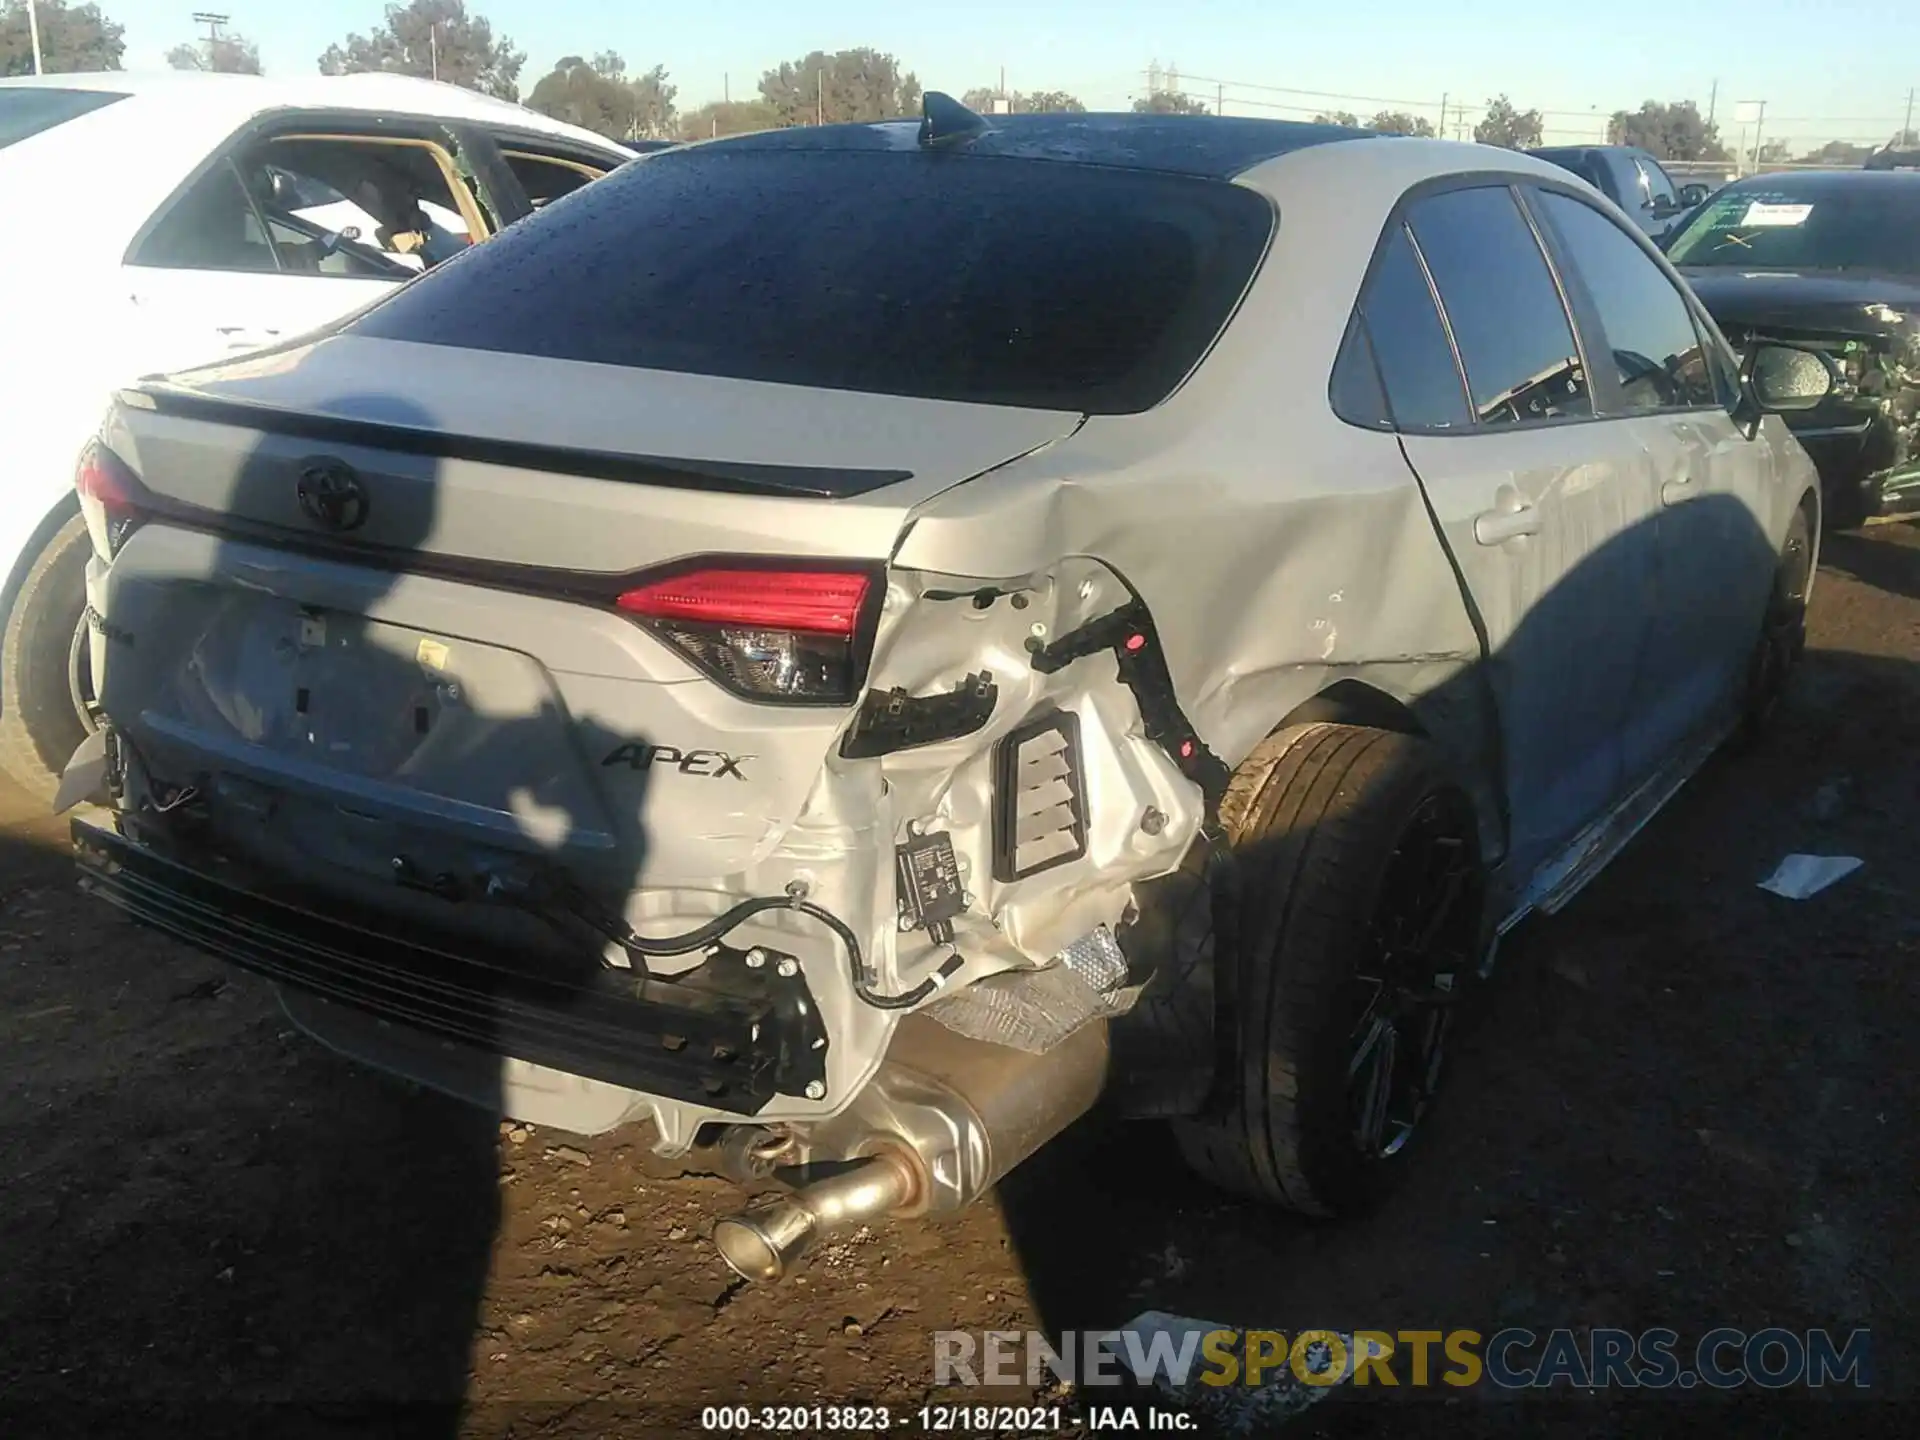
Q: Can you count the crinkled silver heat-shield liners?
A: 1